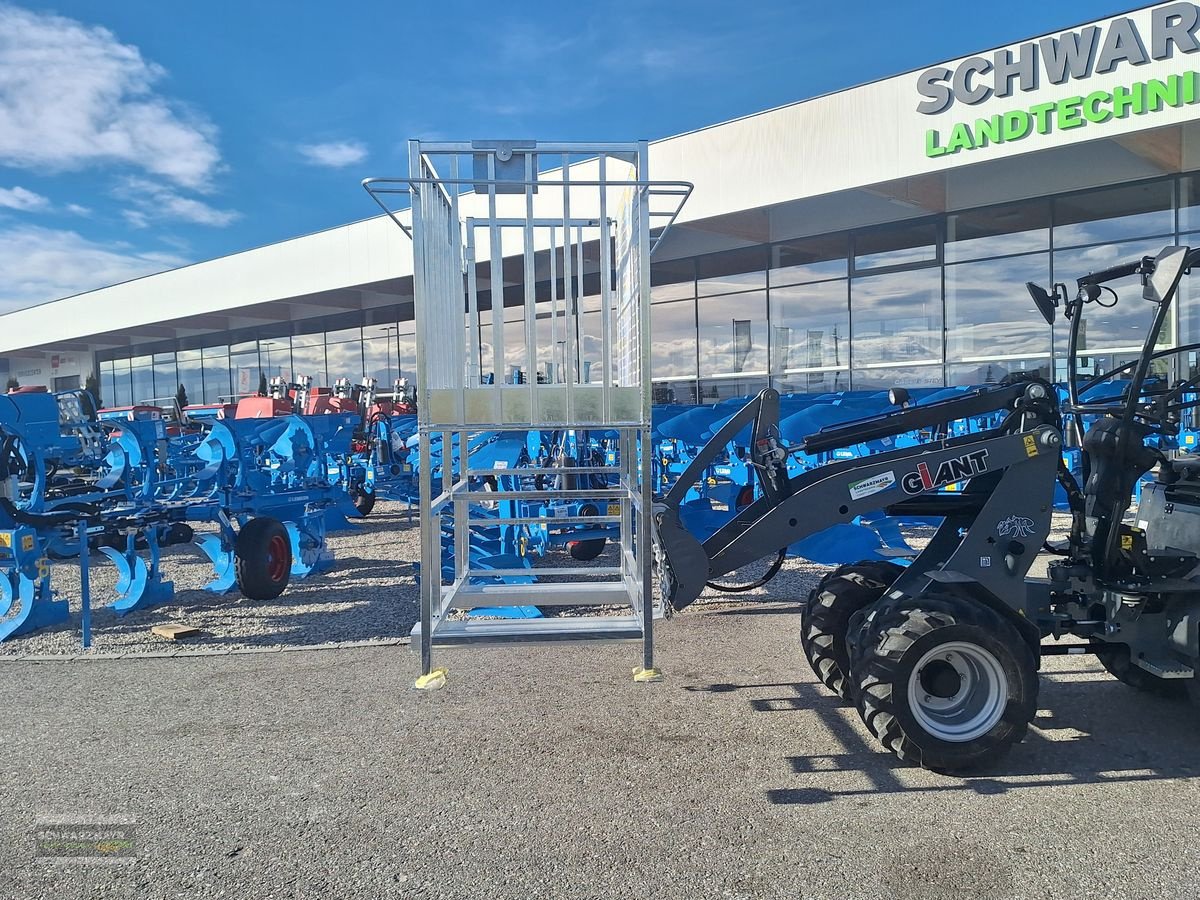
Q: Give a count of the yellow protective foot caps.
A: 2